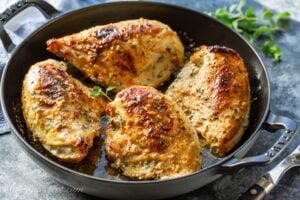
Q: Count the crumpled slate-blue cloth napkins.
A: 1